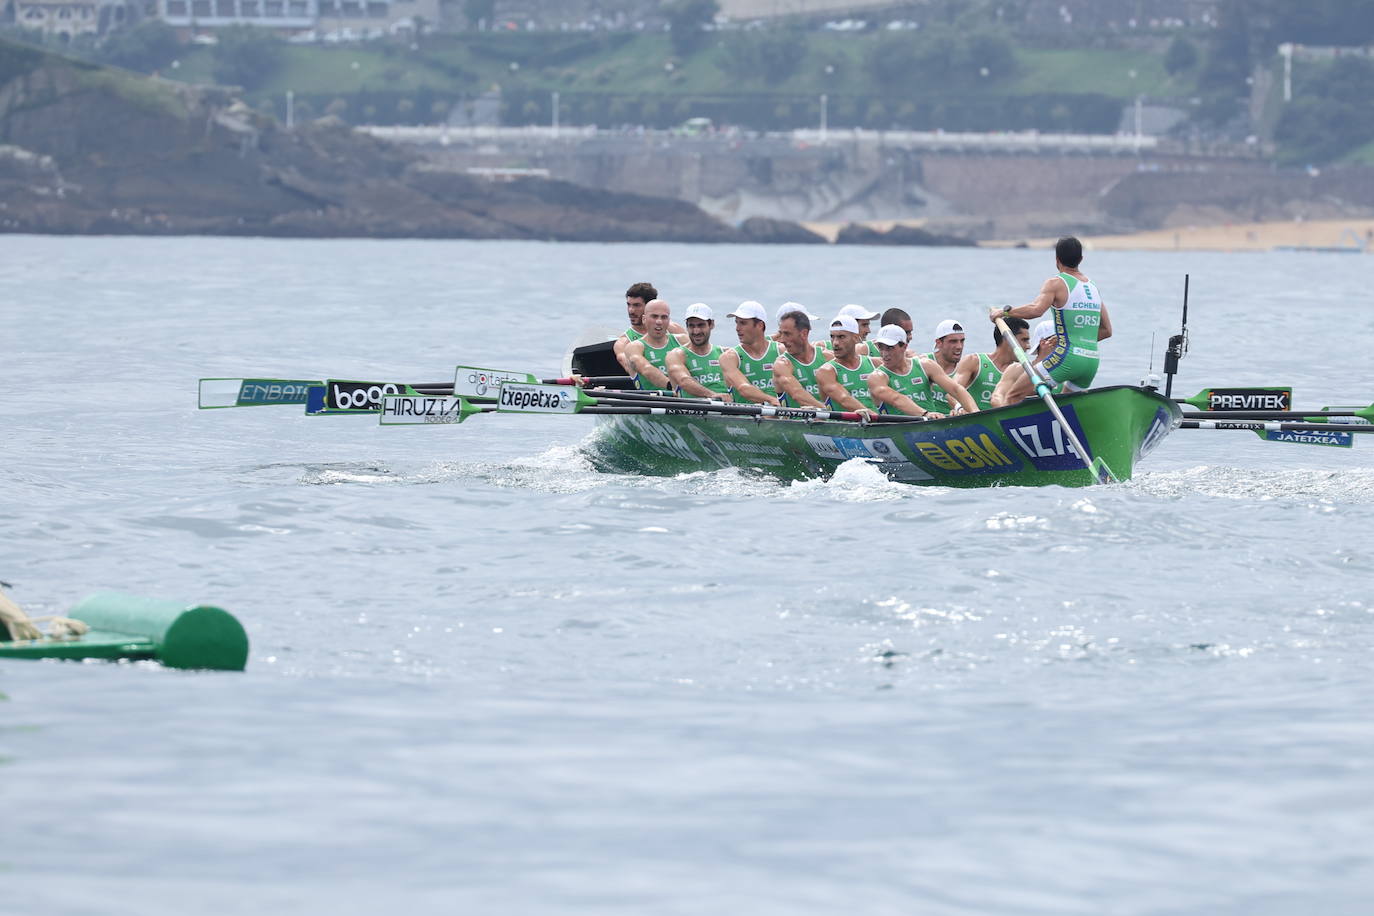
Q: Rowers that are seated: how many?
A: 13